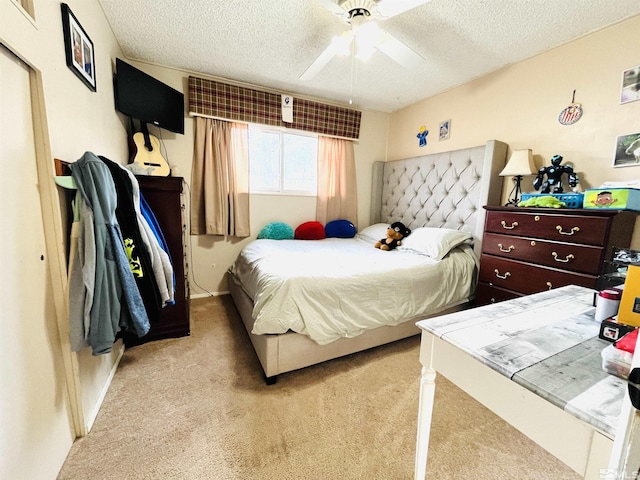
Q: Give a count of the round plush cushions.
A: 3